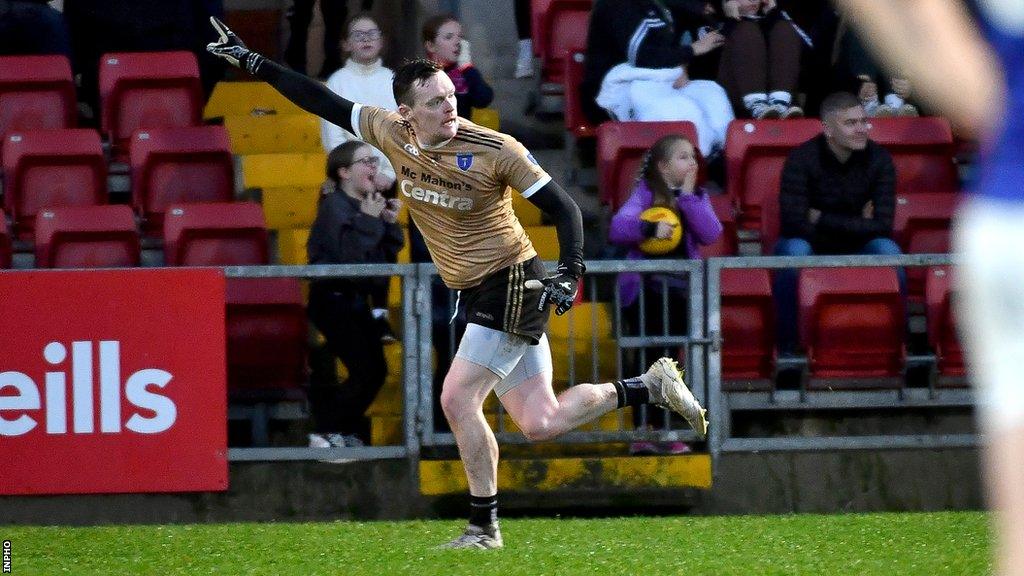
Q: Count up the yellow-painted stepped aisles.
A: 1